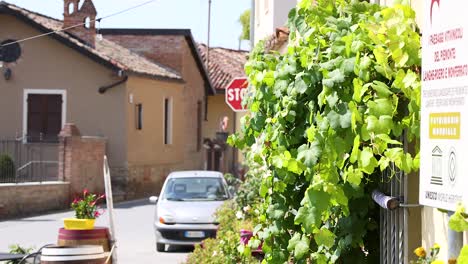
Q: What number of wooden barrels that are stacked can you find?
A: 2